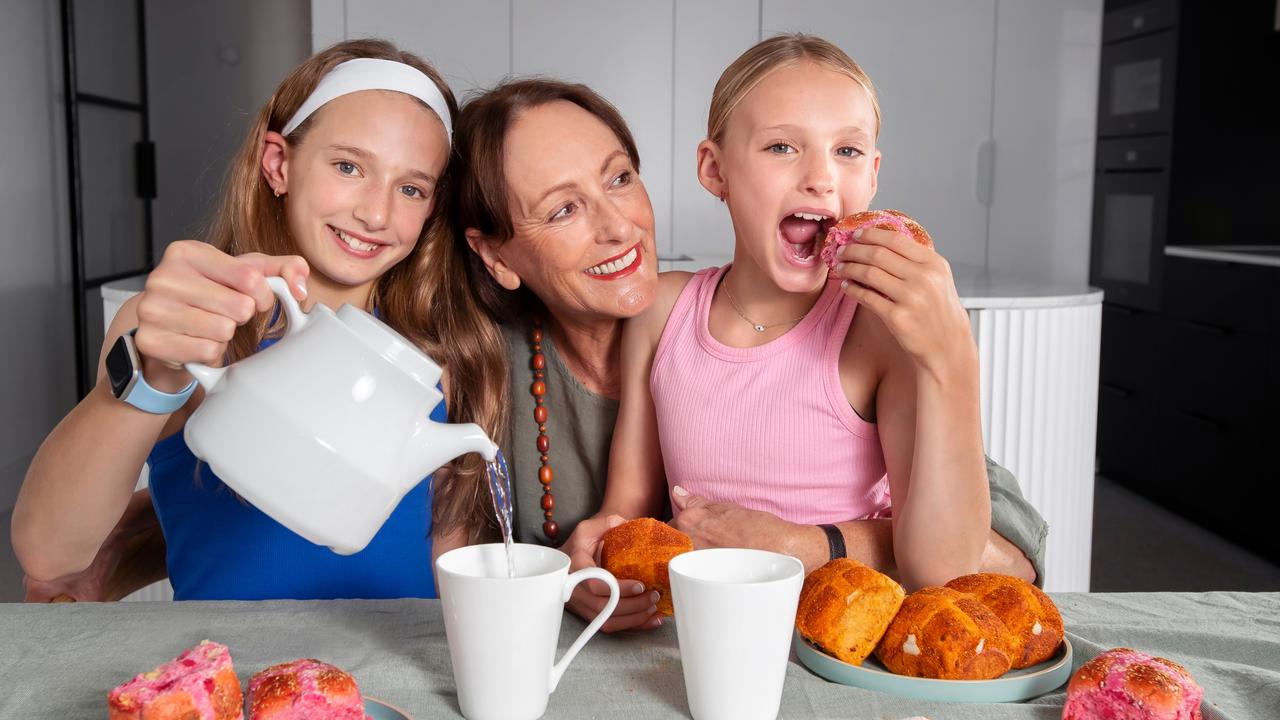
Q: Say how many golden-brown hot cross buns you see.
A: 4